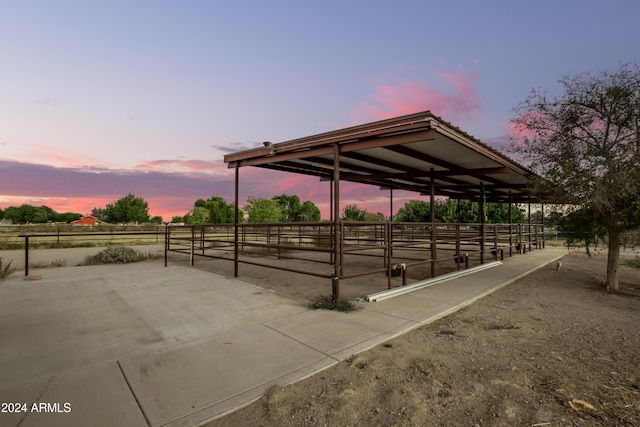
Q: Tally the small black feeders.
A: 5